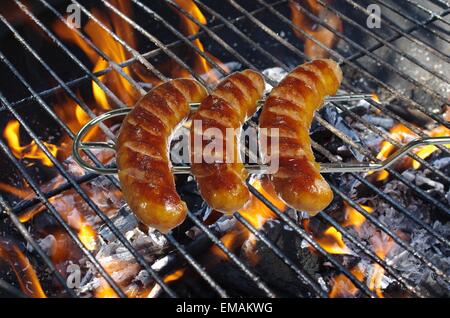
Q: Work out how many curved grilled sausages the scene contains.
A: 3